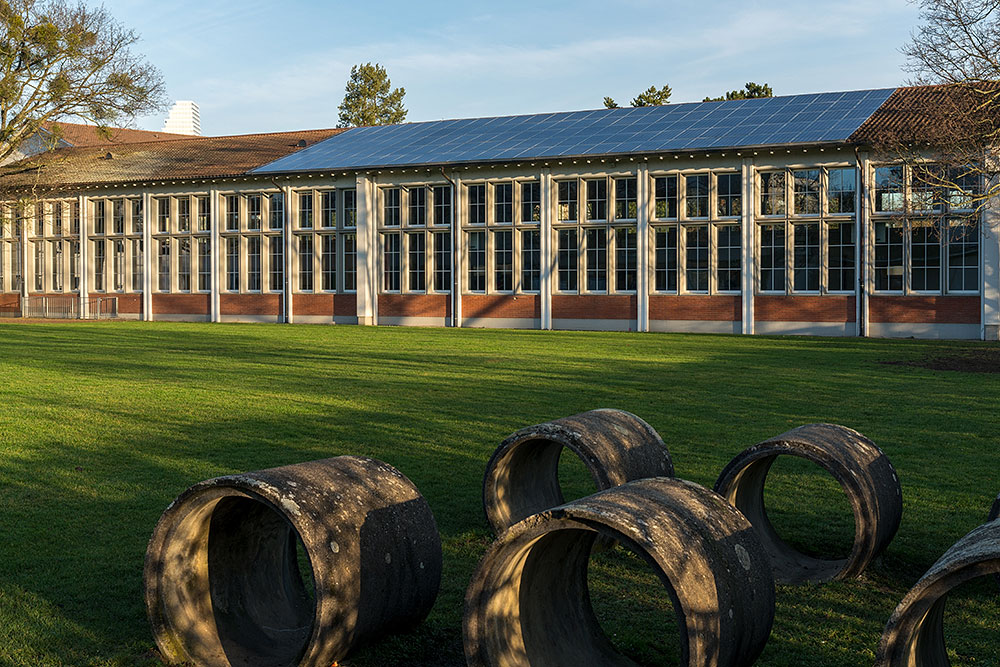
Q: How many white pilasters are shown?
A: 12